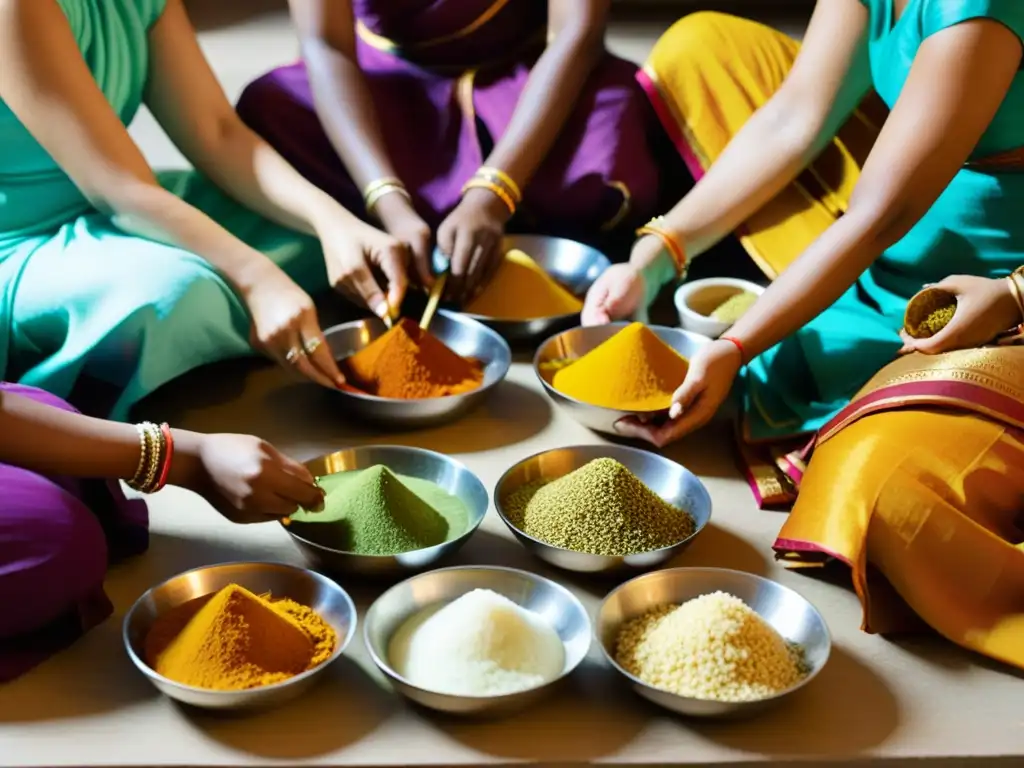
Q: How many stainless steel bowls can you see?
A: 8